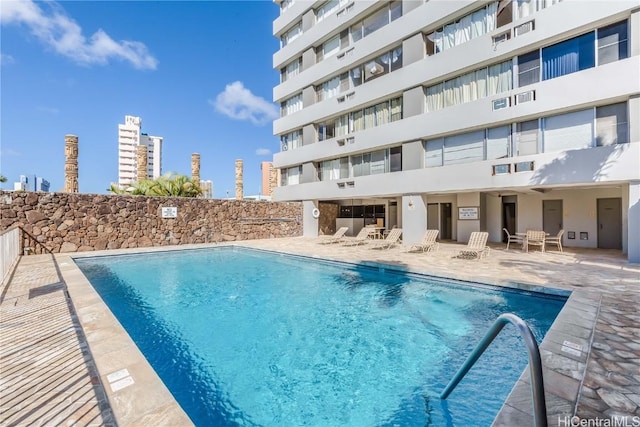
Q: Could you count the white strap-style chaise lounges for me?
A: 5